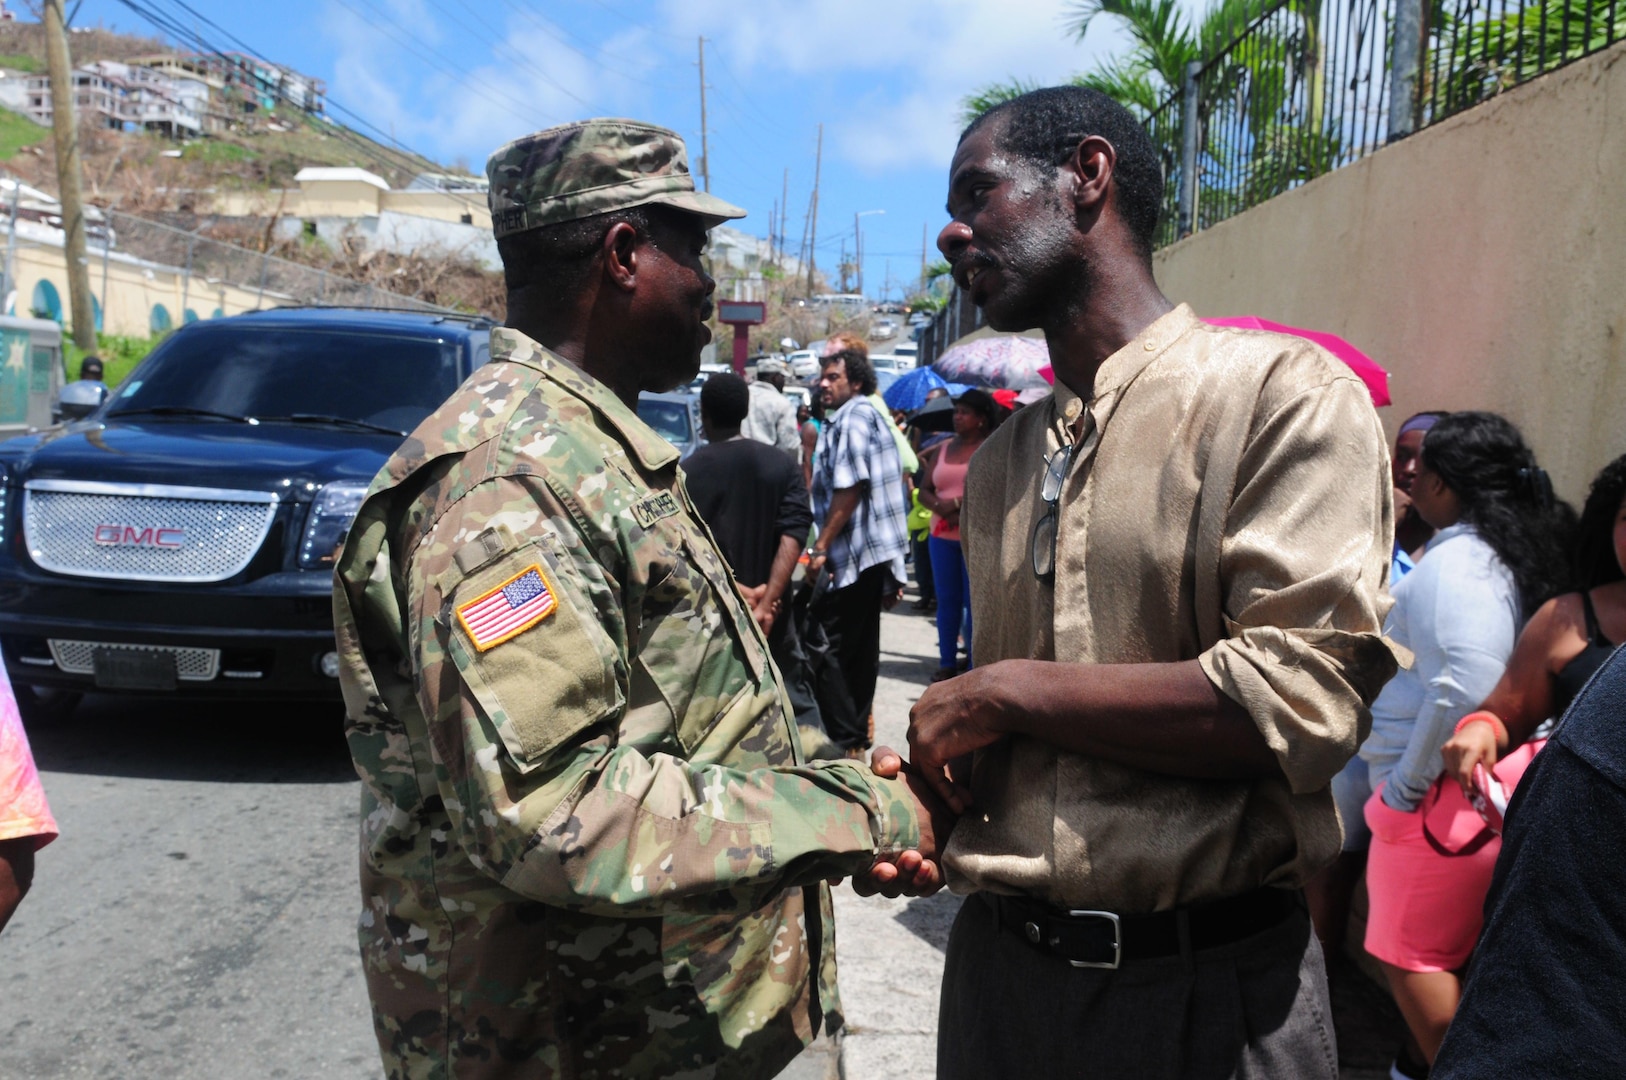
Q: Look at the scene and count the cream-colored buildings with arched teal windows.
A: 1